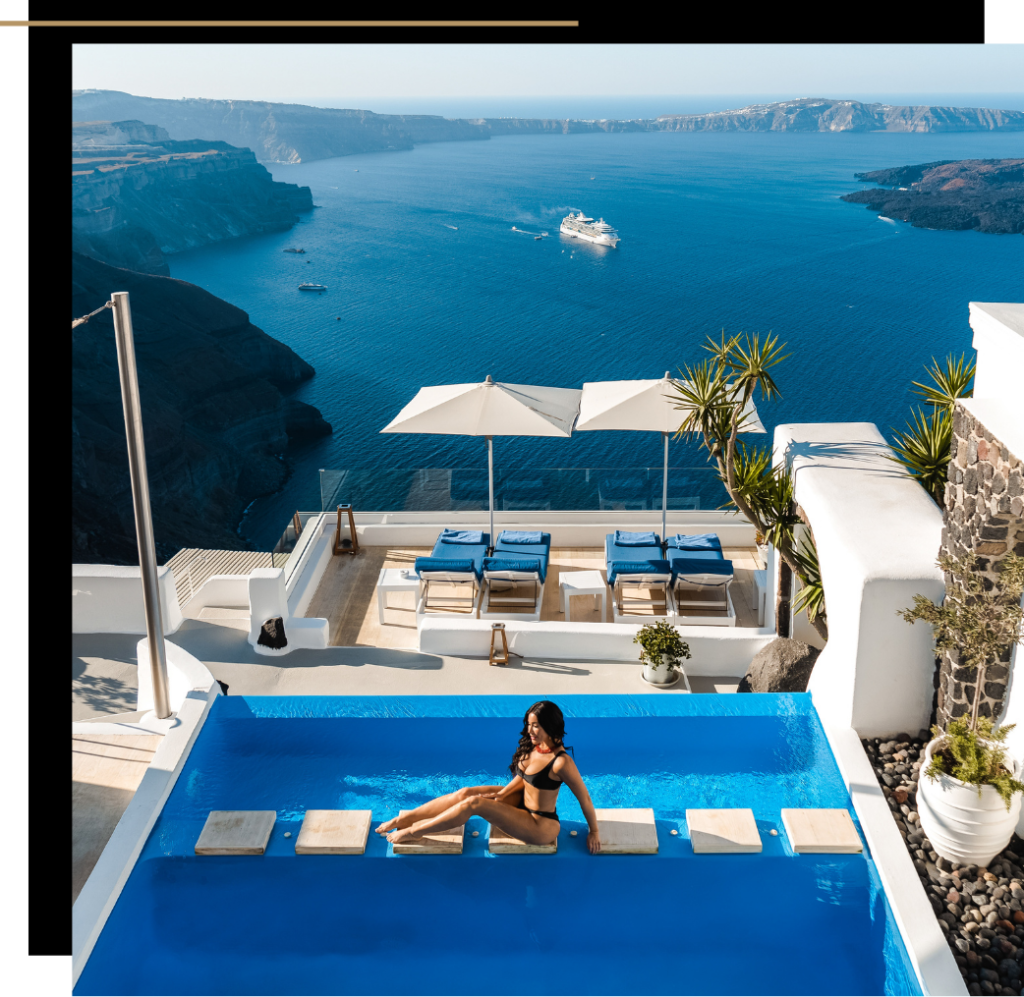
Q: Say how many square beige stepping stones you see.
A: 7